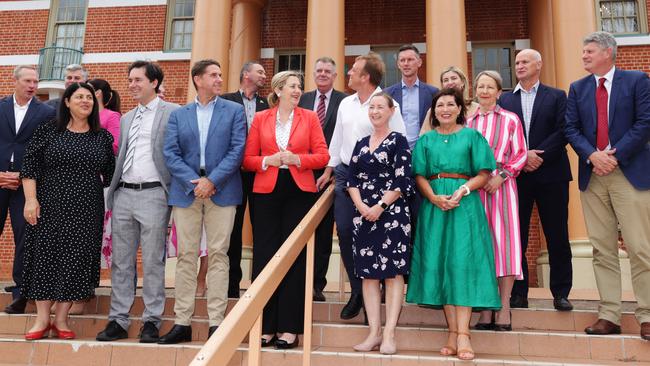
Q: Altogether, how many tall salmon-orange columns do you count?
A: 6